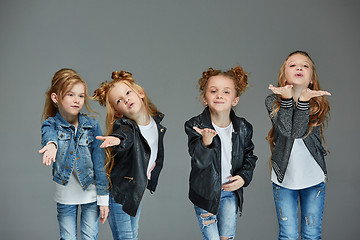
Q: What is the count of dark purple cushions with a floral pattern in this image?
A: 0